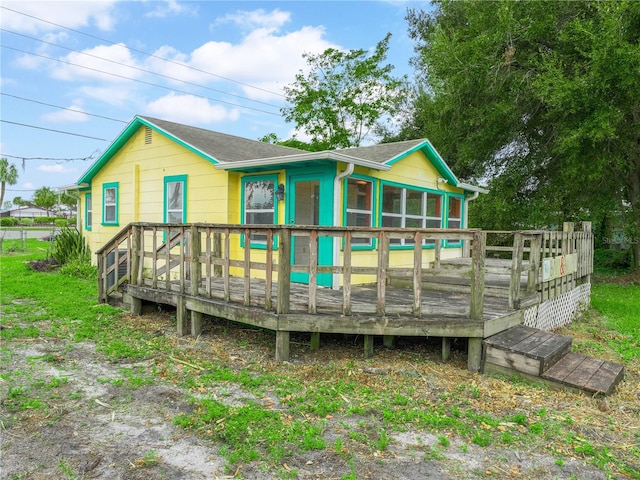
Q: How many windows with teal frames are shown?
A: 7